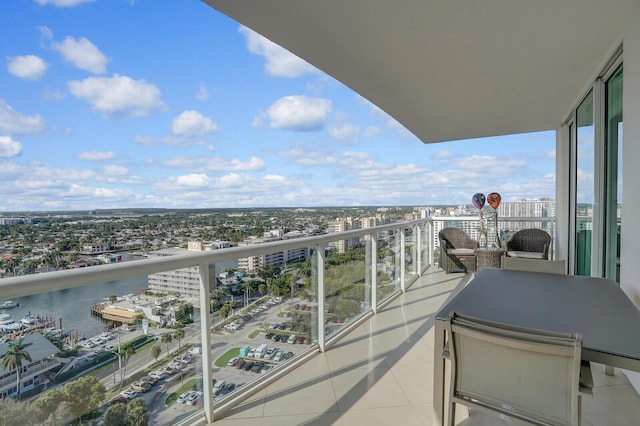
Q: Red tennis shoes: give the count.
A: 0